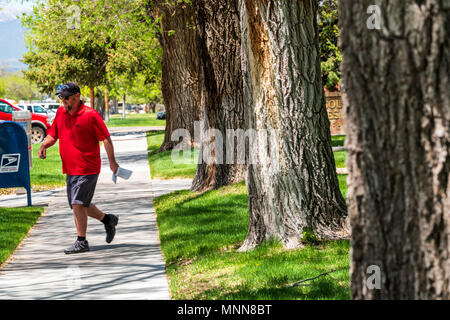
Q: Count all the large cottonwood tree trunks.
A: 4